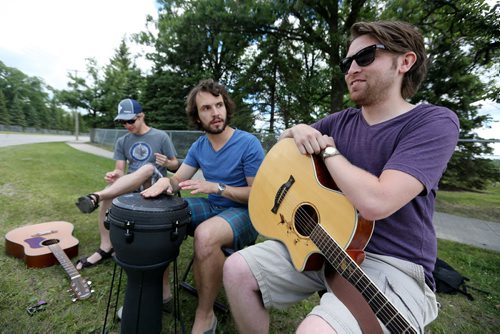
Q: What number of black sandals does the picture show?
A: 2